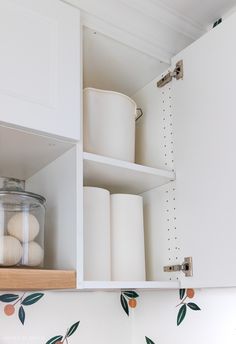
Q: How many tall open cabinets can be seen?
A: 1